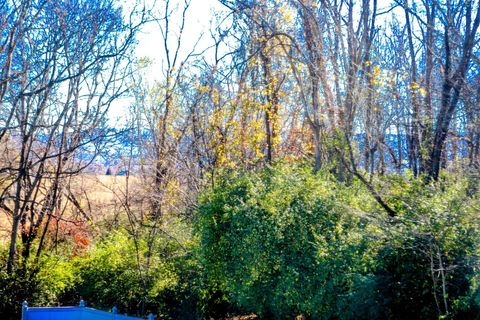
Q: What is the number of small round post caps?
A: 4